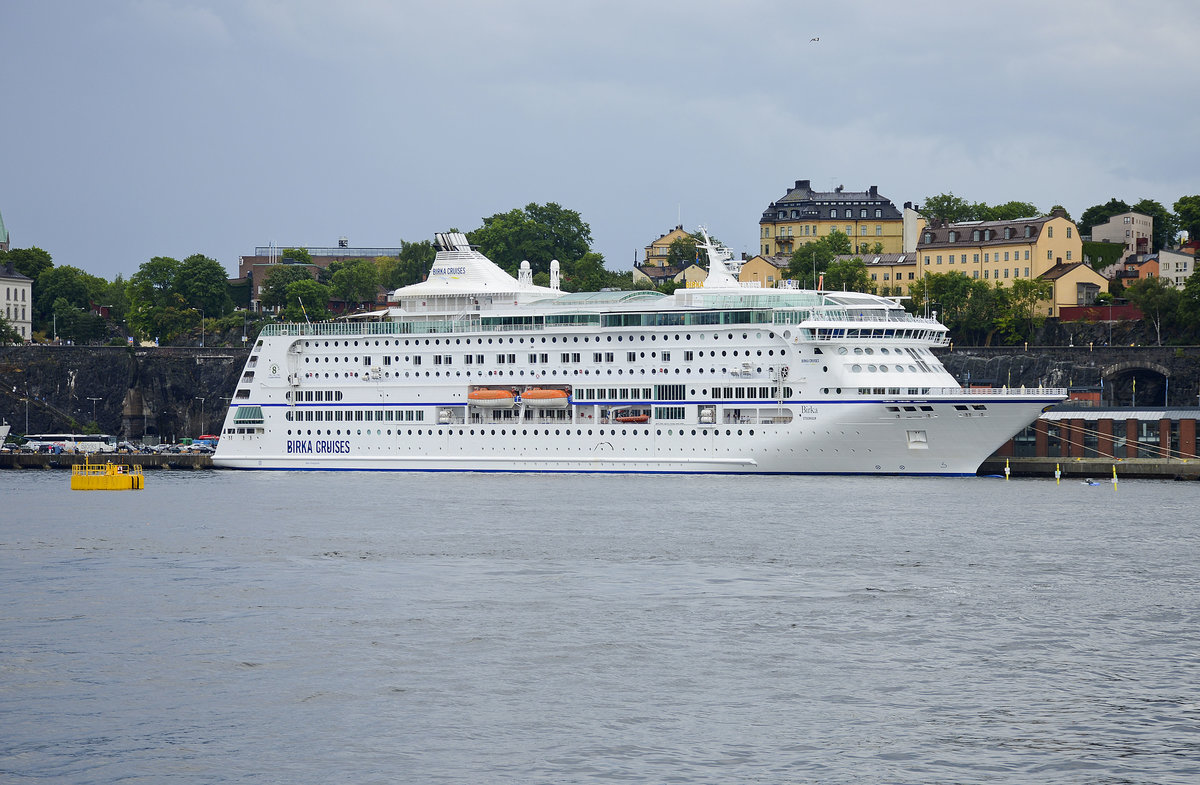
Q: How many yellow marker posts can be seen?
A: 3